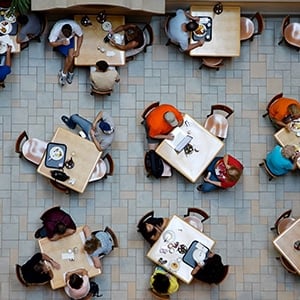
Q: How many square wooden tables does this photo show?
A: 9